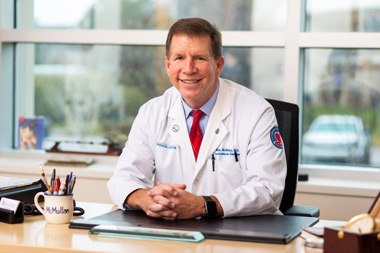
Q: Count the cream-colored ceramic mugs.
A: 1